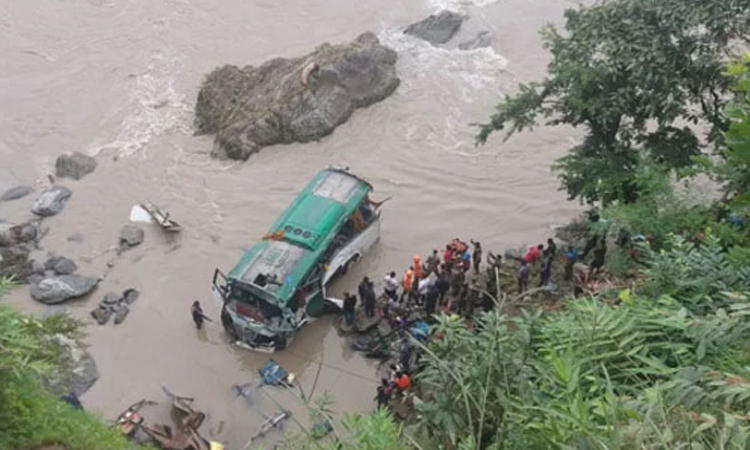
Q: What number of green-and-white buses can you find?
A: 1